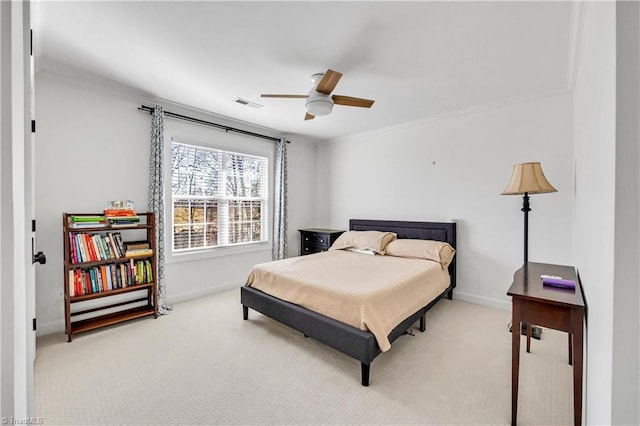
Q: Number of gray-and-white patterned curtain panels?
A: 2